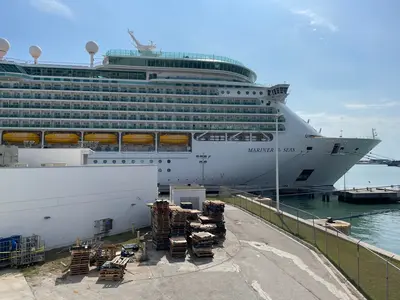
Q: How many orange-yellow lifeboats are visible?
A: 5